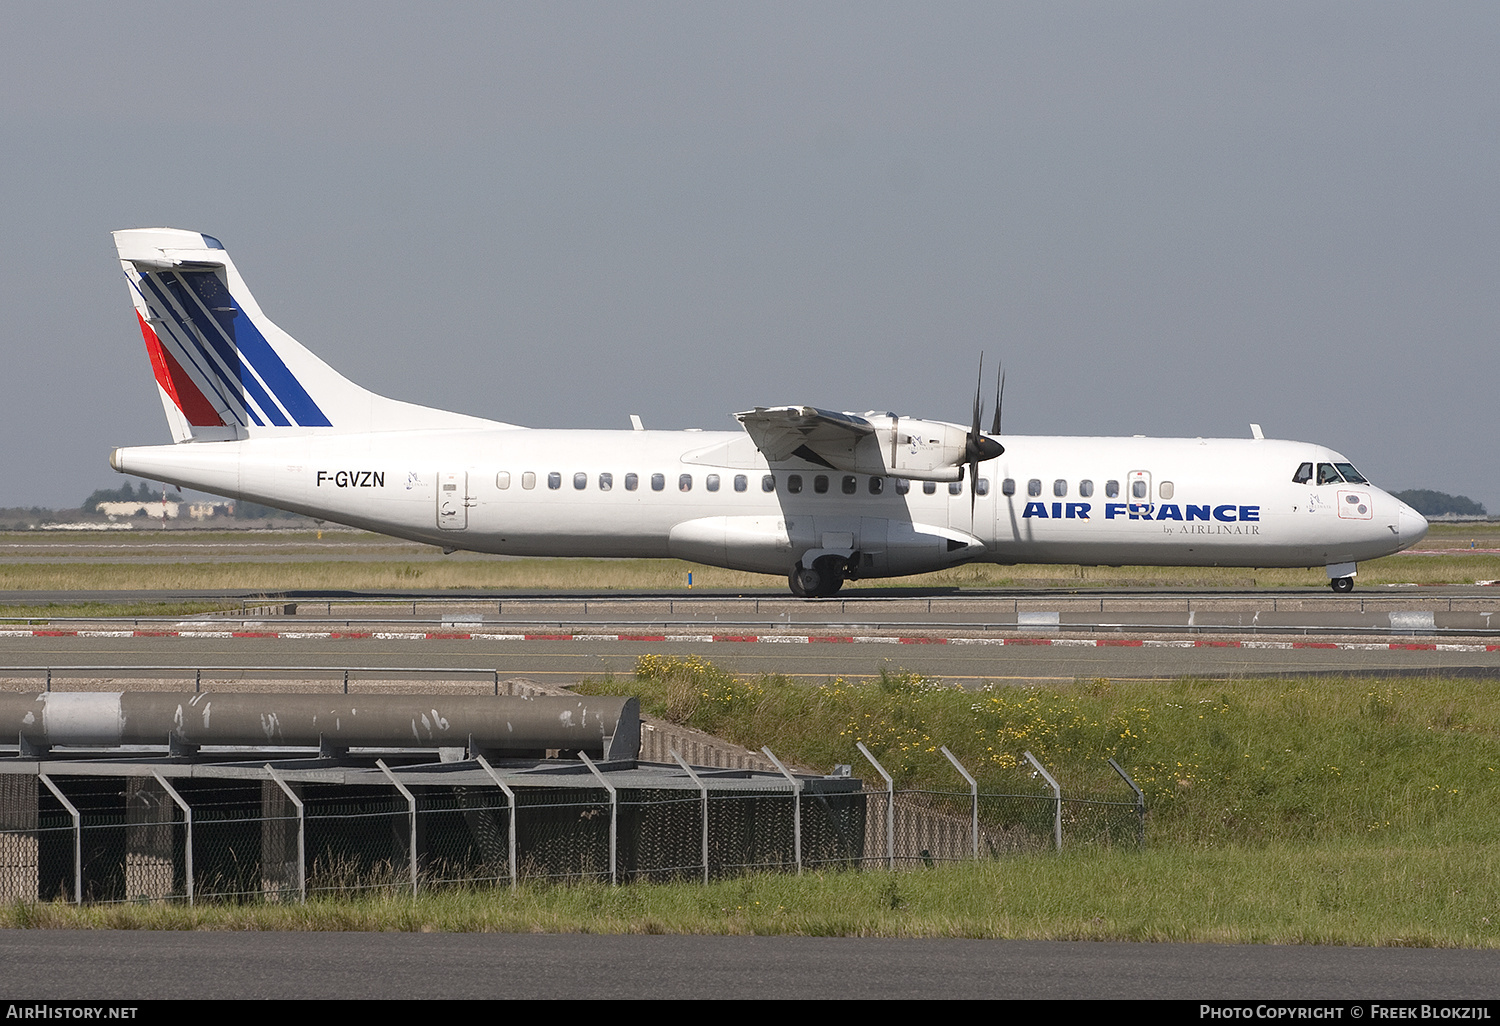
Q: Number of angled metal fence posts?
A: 12